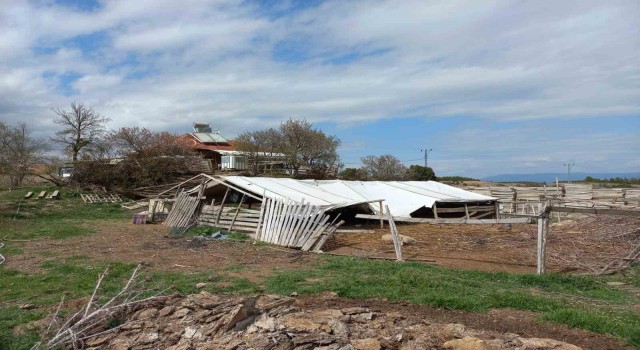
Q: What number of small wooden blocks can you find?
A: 3